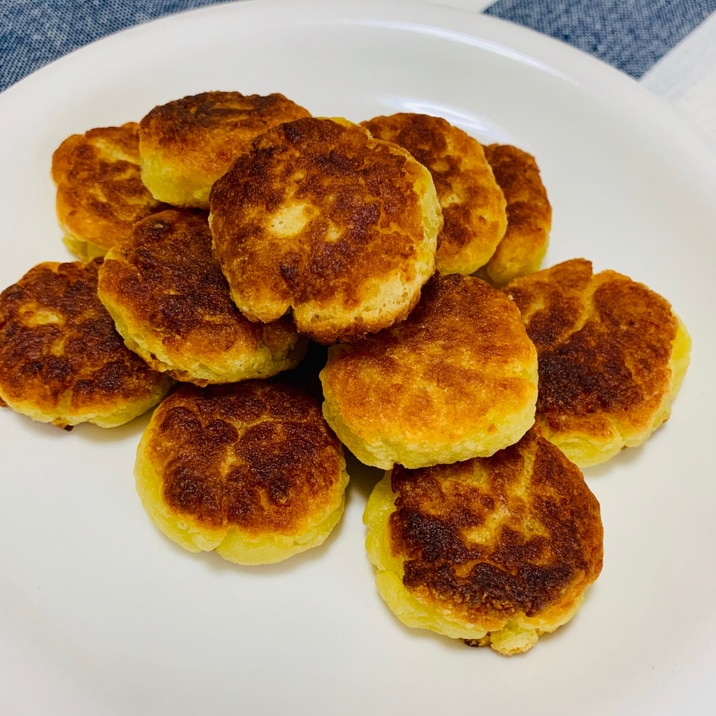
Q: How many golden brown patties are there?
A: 11